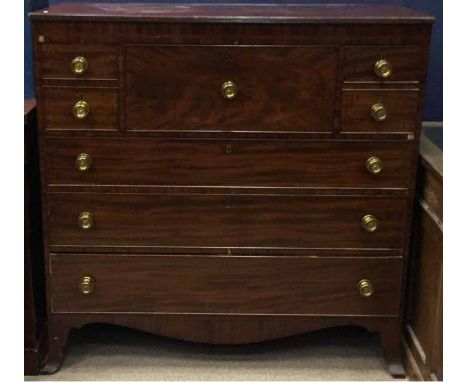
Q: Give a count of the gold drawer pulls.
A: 11